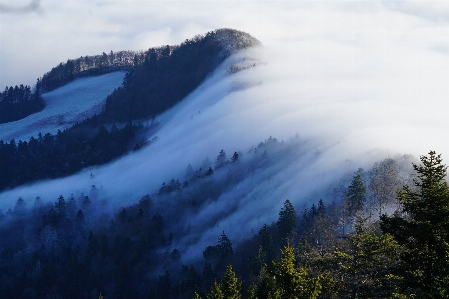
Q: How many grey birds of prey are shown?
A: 0